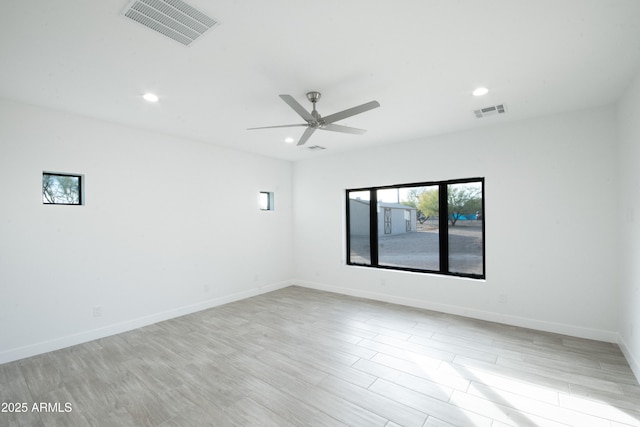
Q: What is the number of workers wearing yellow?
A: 0